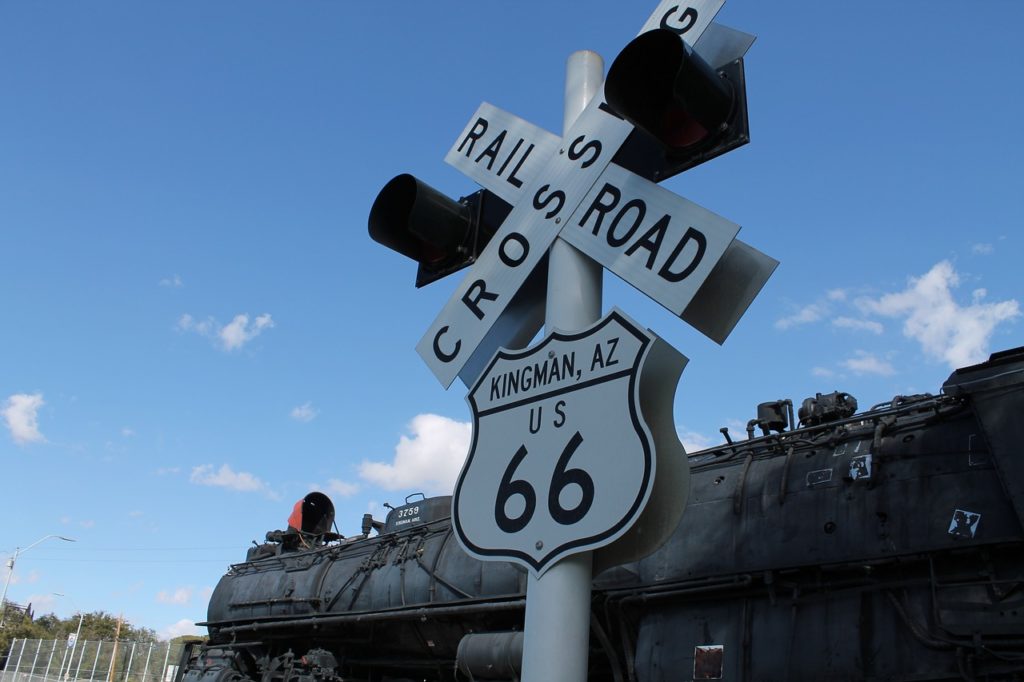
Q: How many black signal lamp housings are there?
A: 2